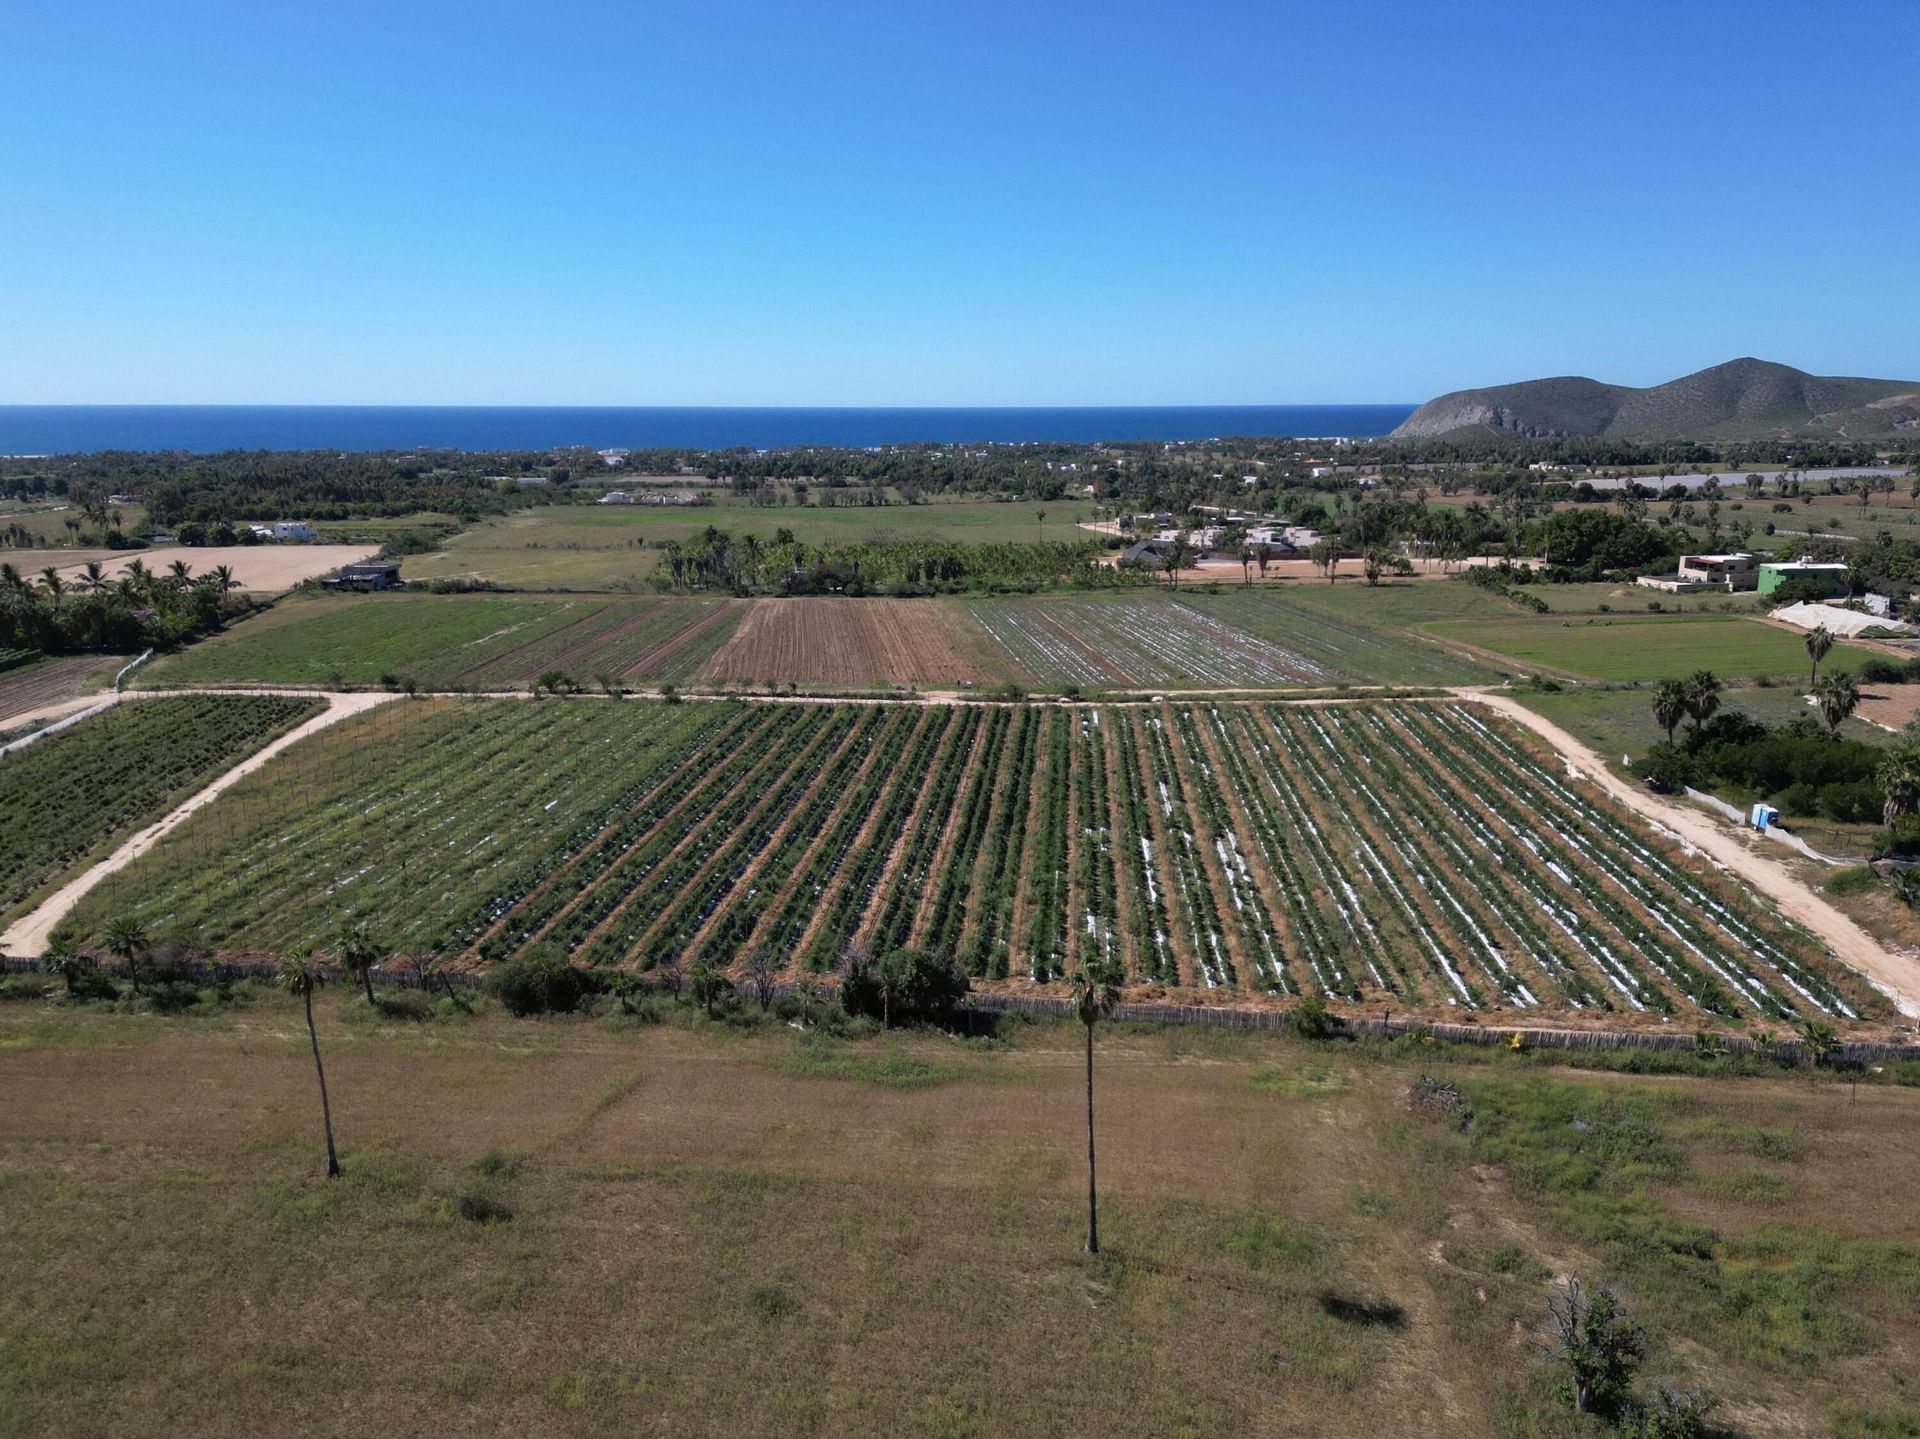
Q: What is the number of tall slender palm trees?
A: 2